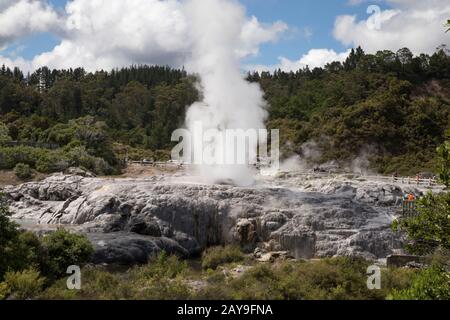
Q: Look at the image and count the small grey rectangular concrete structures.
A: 1